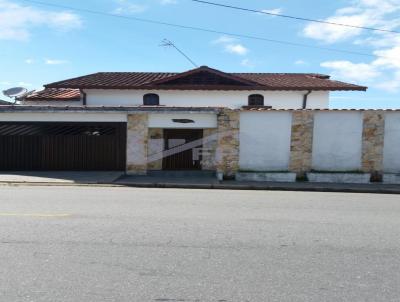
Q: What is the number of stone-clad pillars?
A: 4